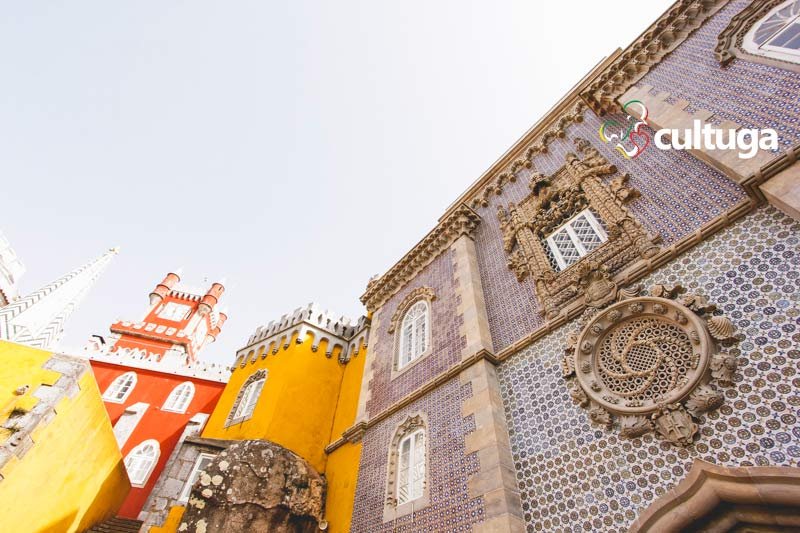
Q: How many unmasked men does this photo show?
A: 0